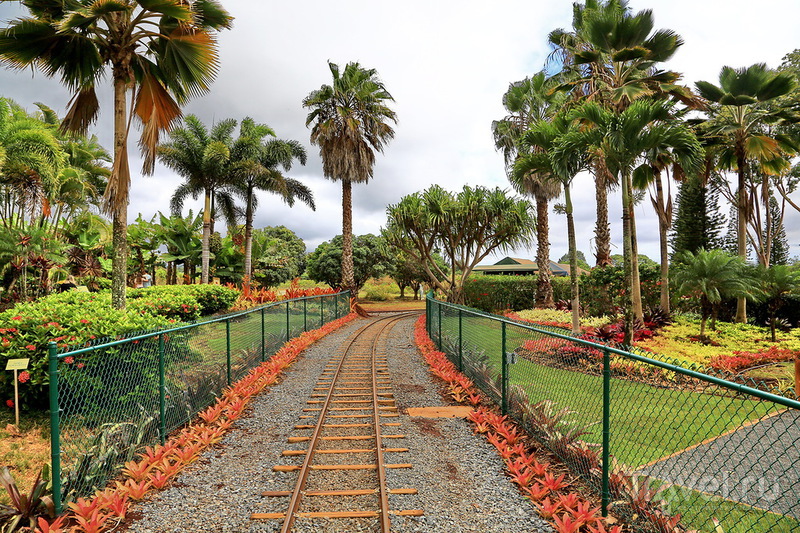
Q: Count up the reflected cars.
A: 0